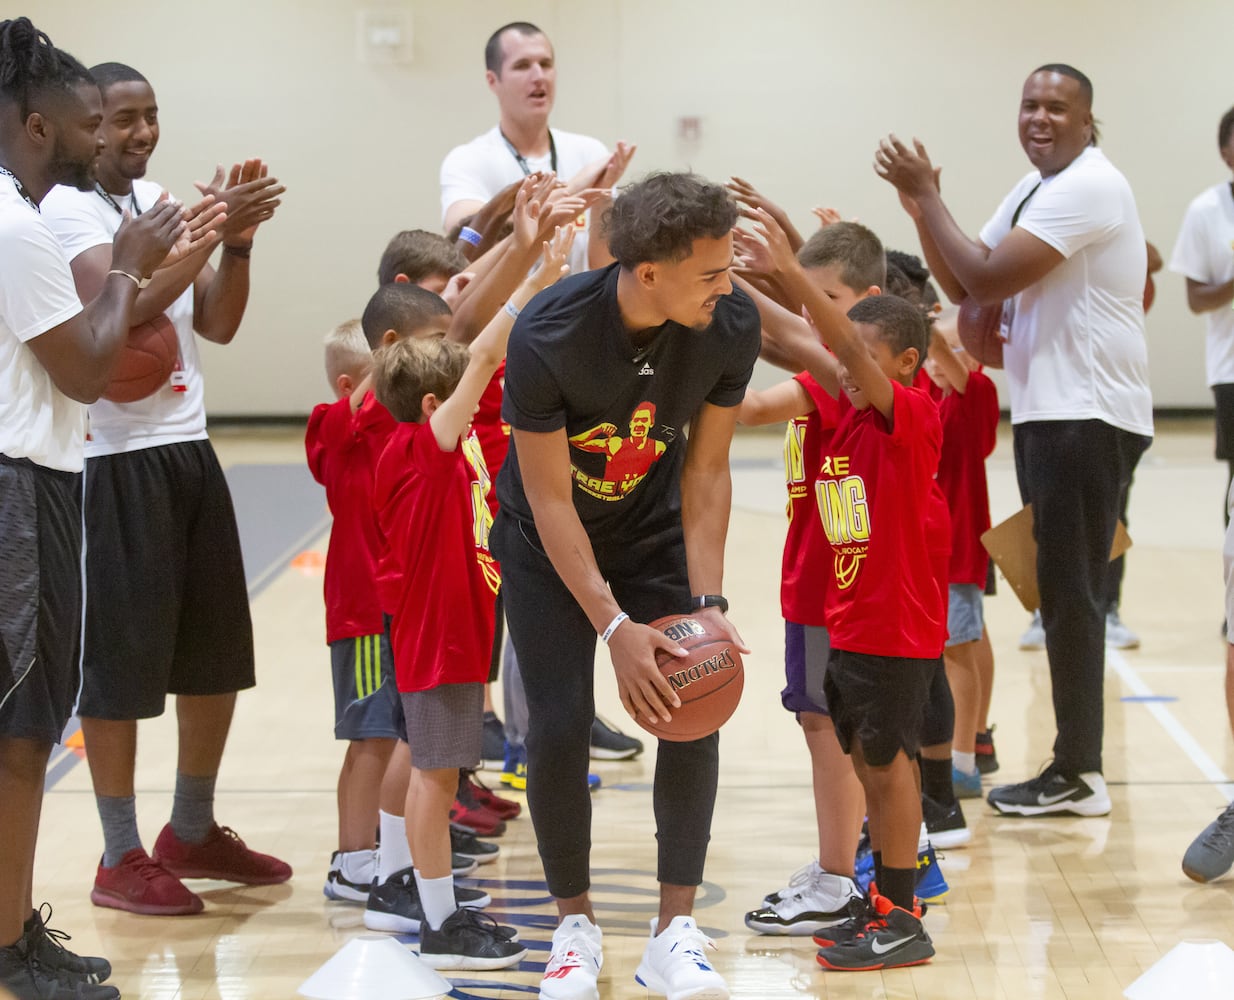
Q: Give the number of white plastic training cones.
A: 2